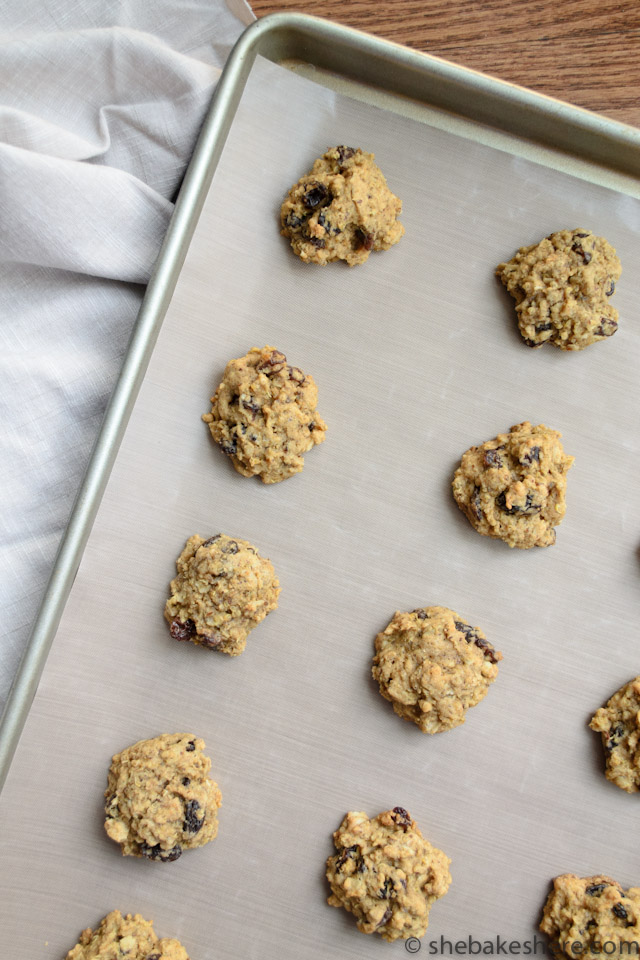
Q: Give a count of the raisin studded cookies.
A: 11